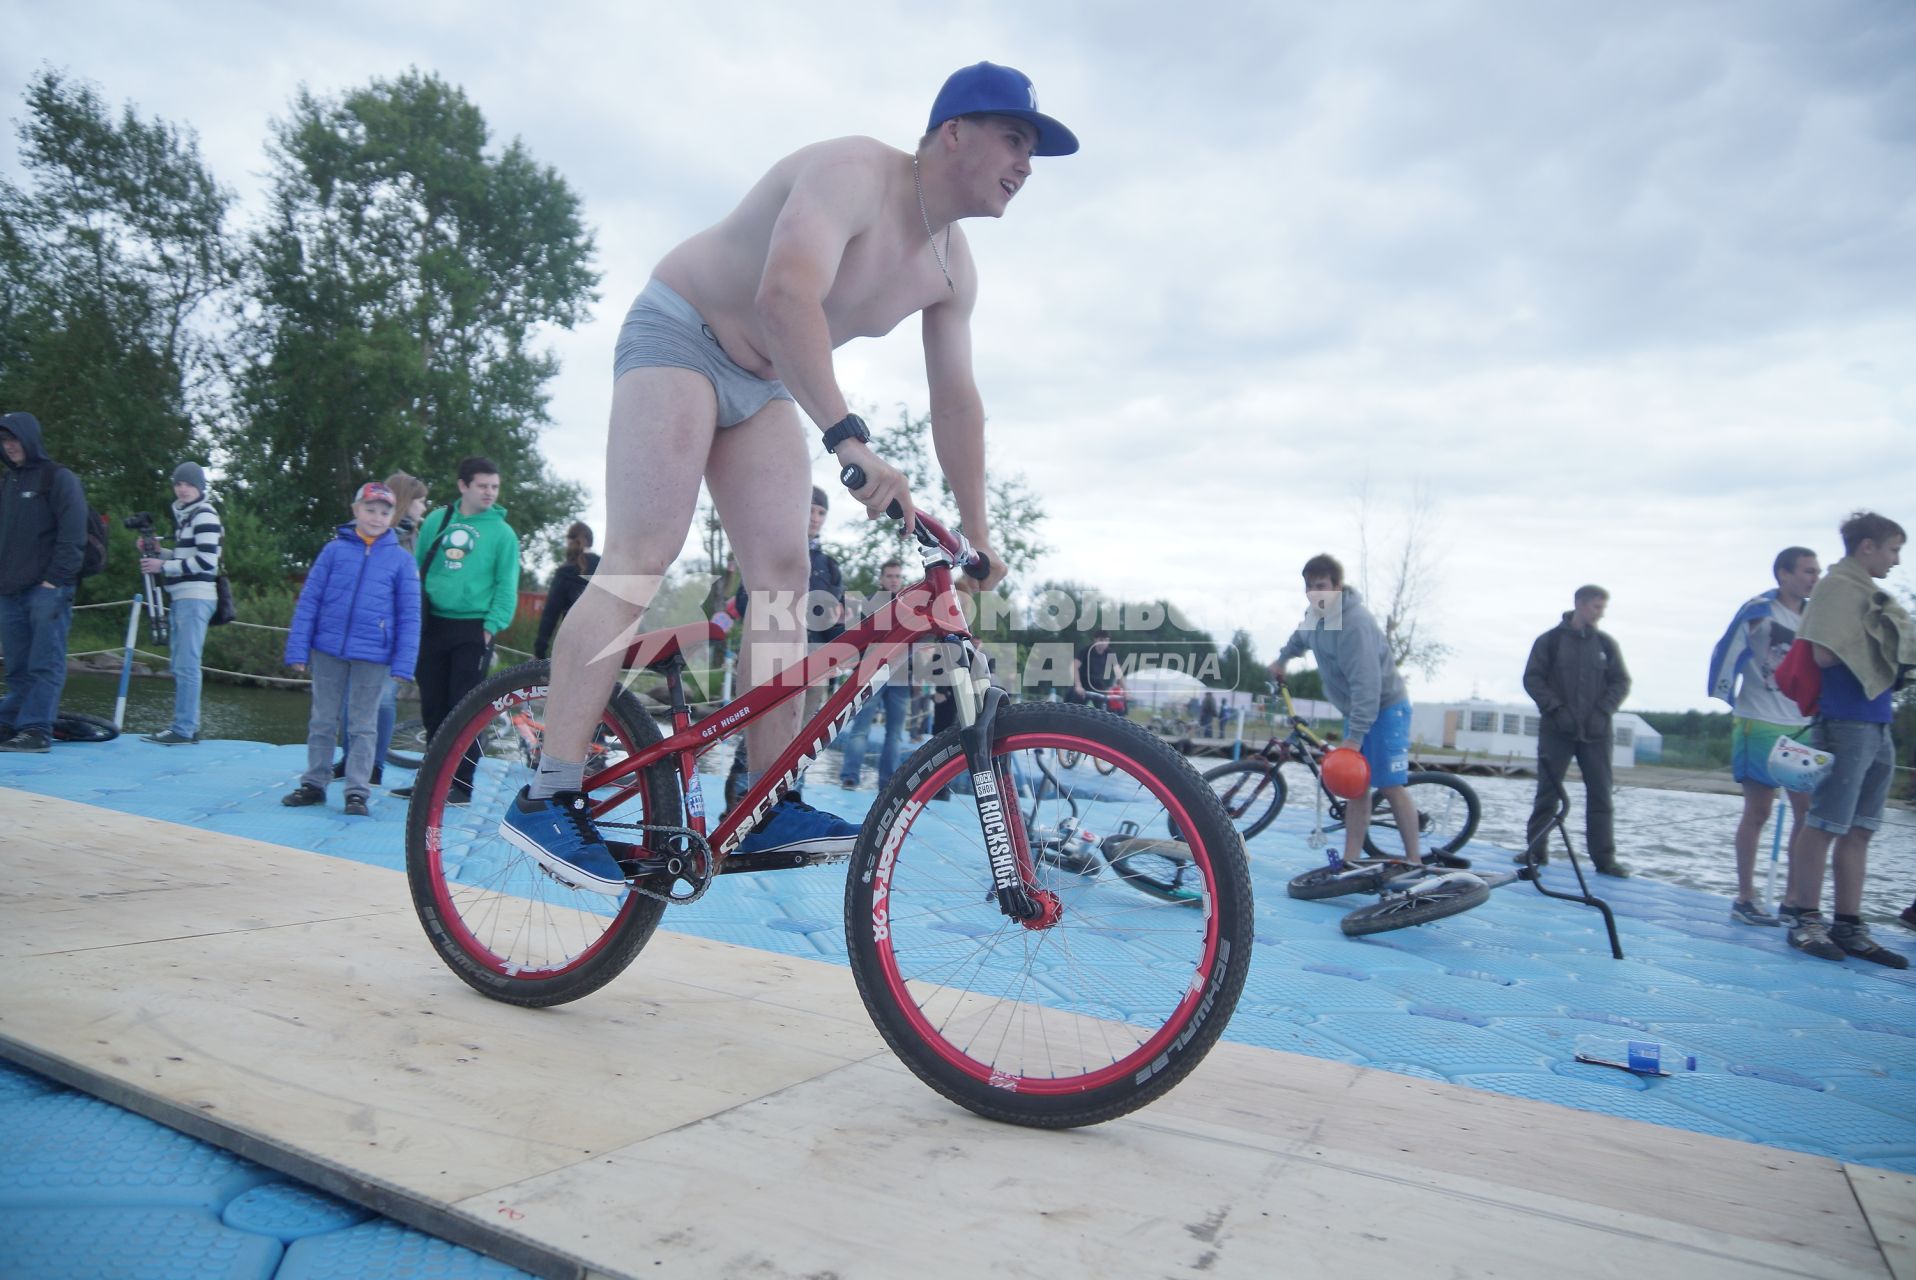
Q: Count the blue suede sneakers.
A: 2